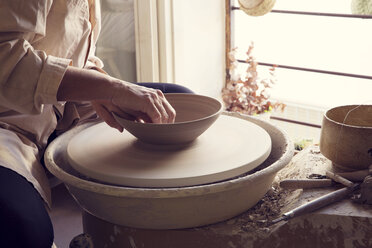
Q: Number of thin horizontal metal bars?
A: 3